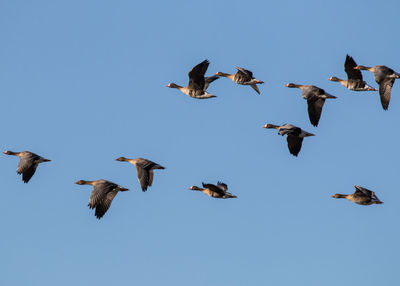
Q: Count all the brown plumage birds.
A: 11